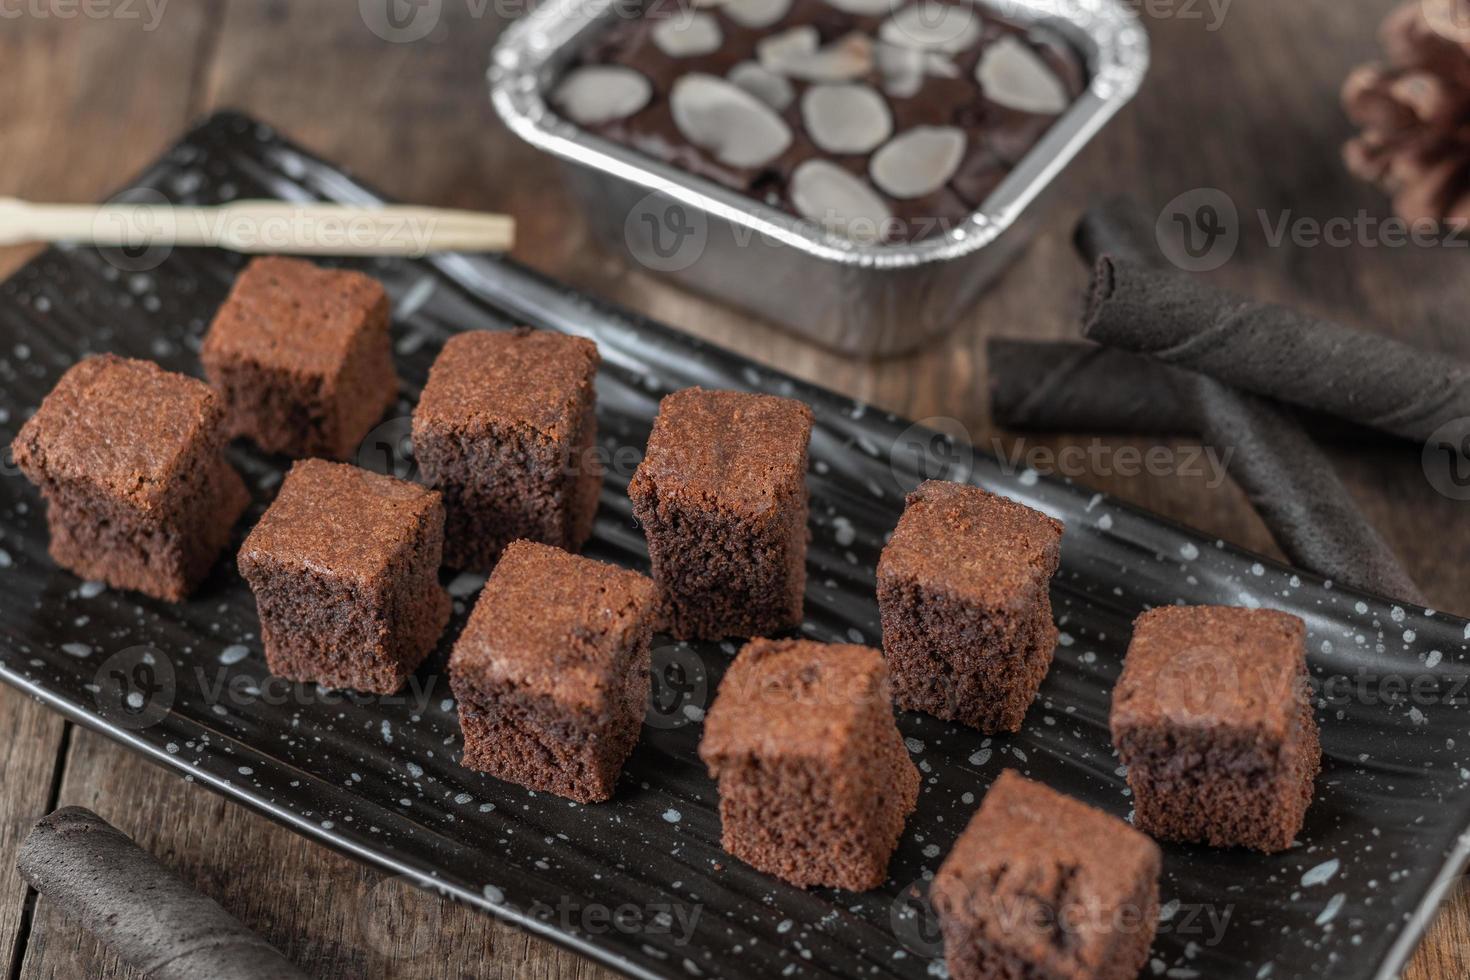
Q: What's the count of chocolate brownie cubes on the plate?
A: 10